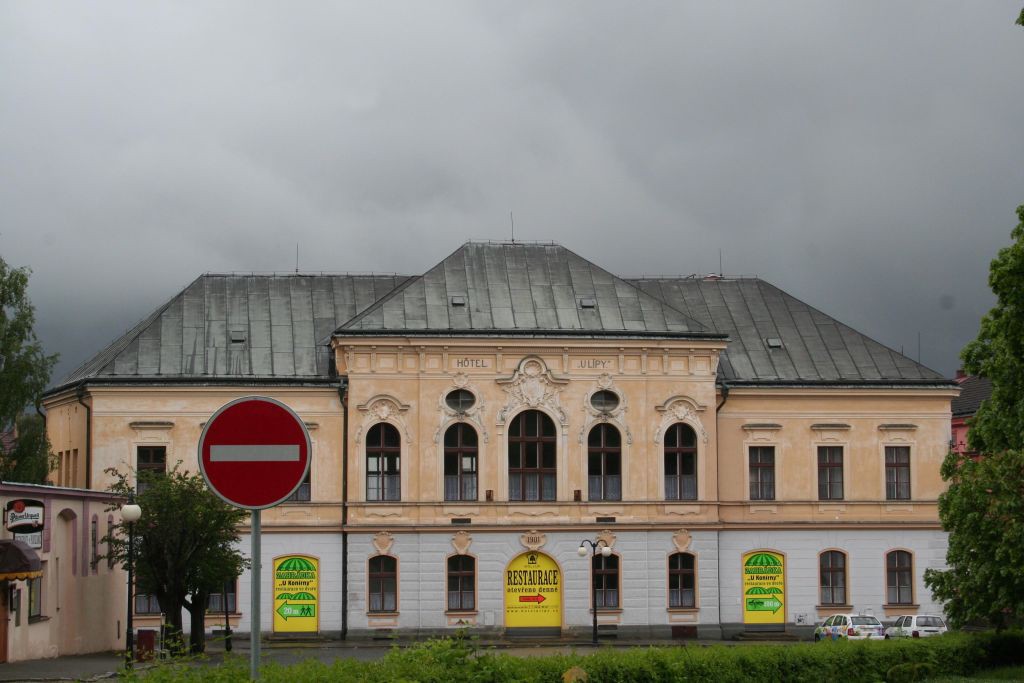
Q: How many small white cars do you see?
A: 2